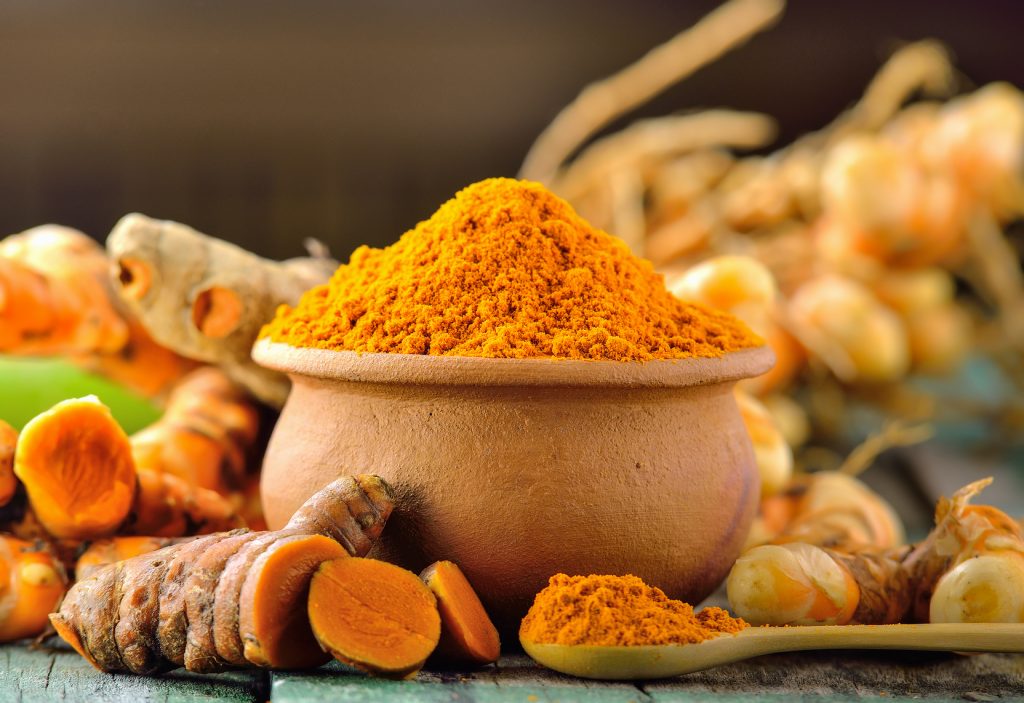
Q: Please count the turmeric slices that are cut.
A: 2